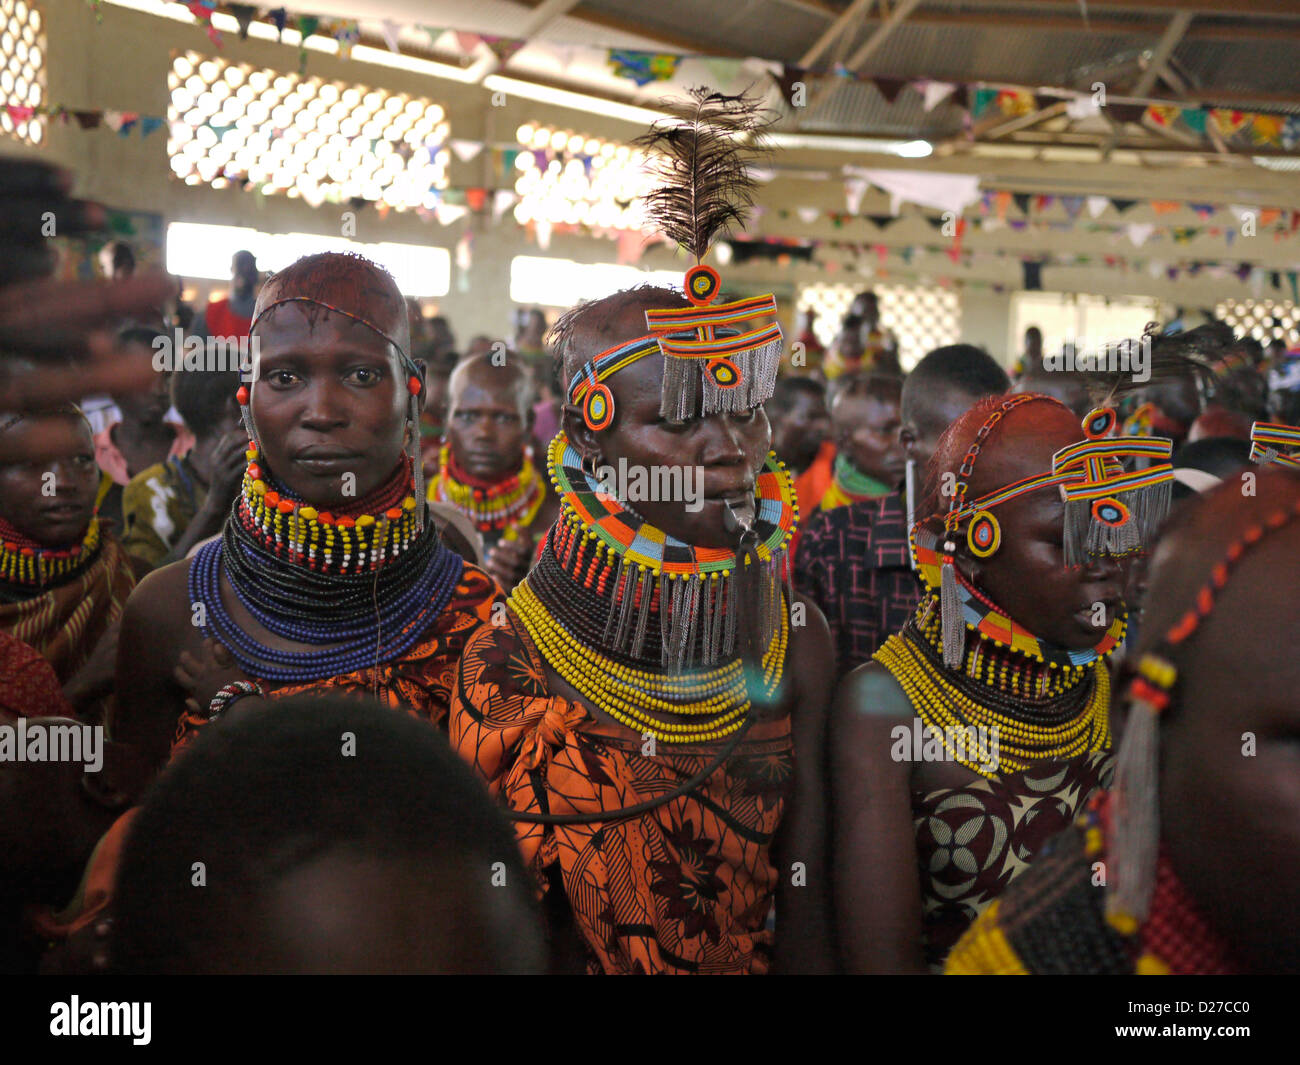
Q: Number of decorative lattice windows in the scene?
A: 5